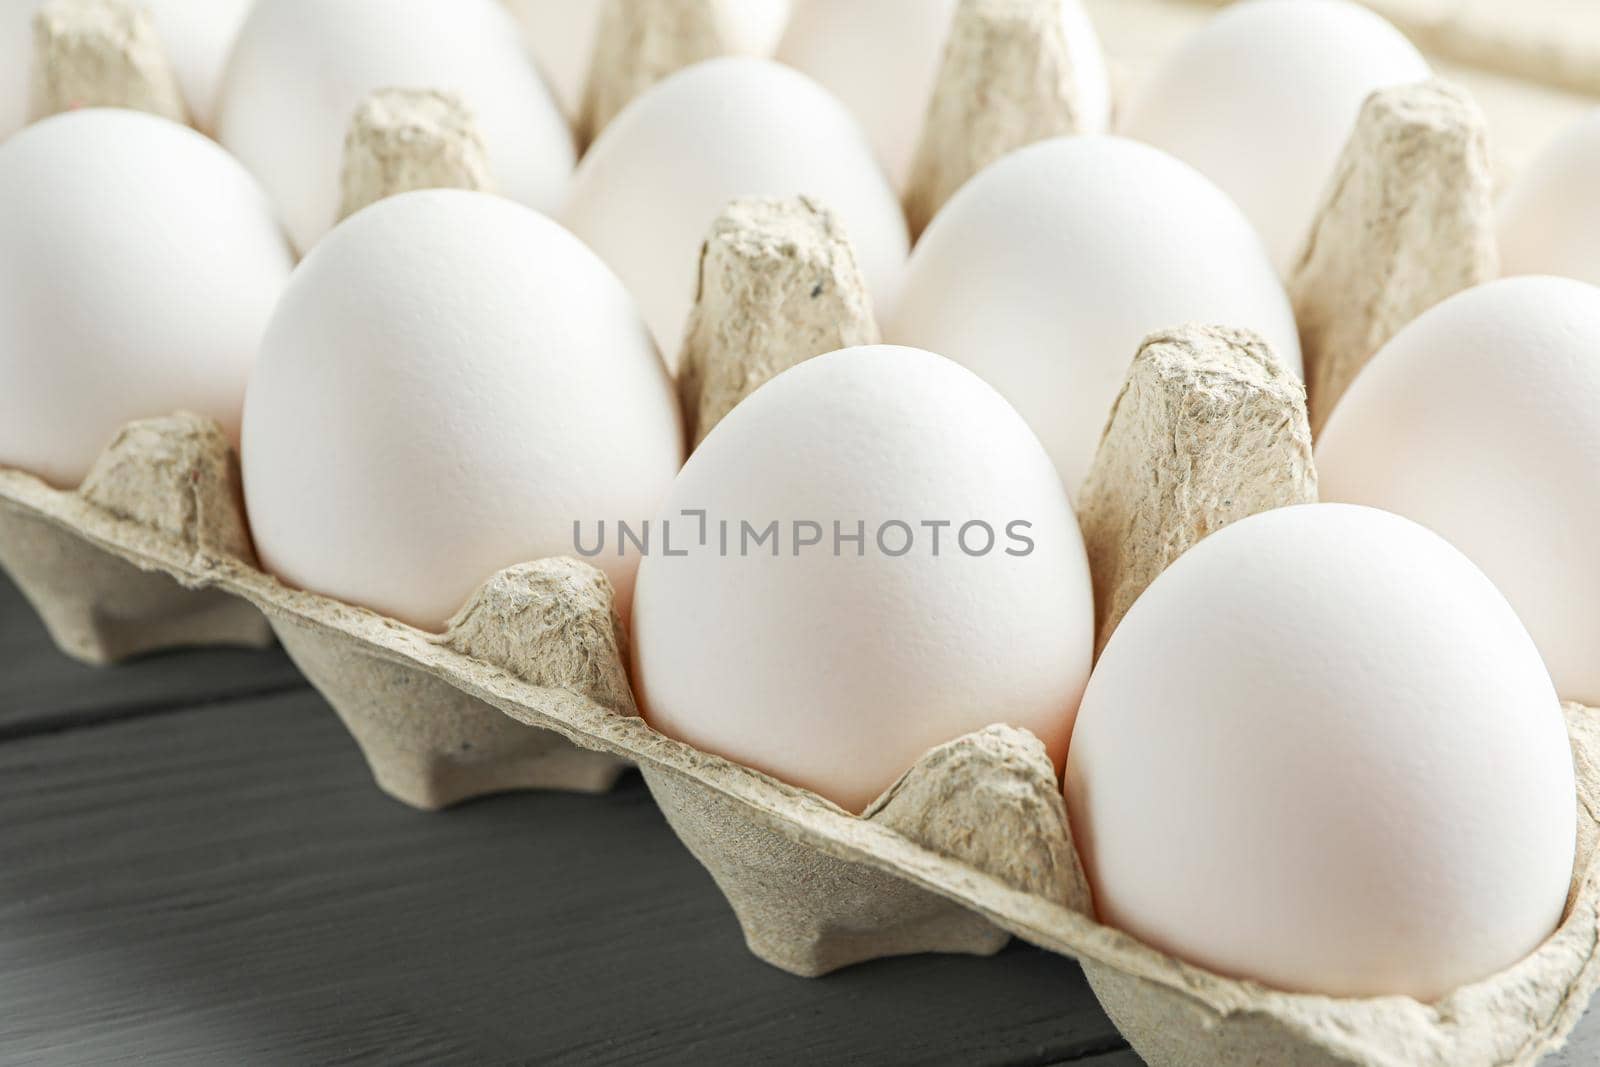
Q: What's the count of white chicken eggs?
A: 13